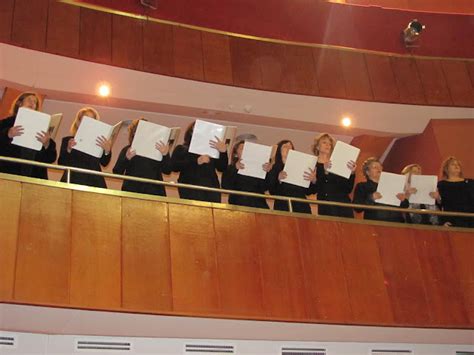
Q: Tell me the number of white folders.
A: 9